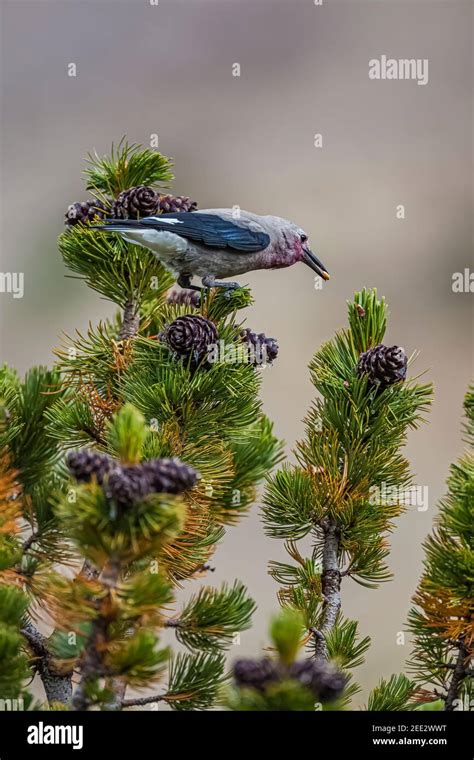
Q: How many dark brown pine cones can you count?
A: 12